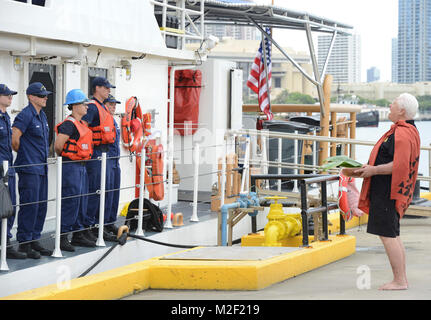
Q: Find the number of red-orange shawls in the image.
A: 1